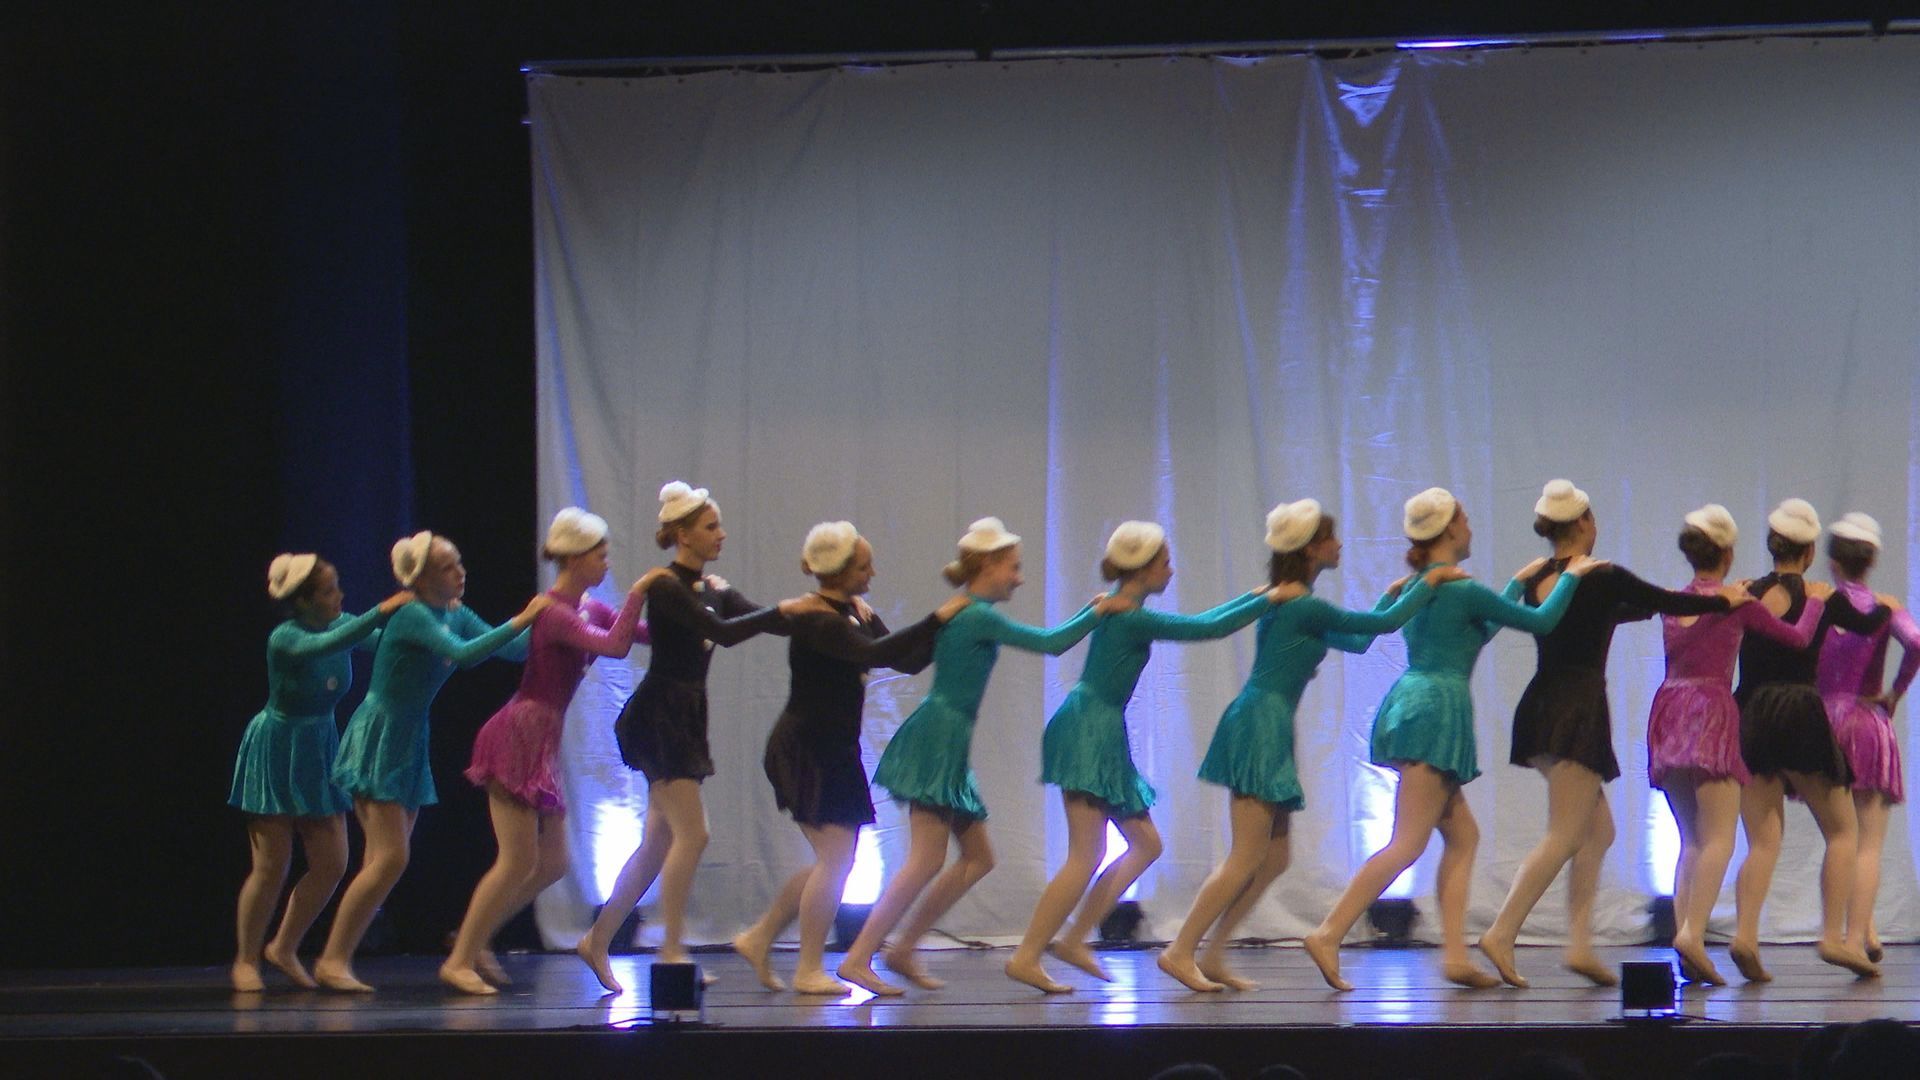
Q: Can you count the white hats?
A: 13